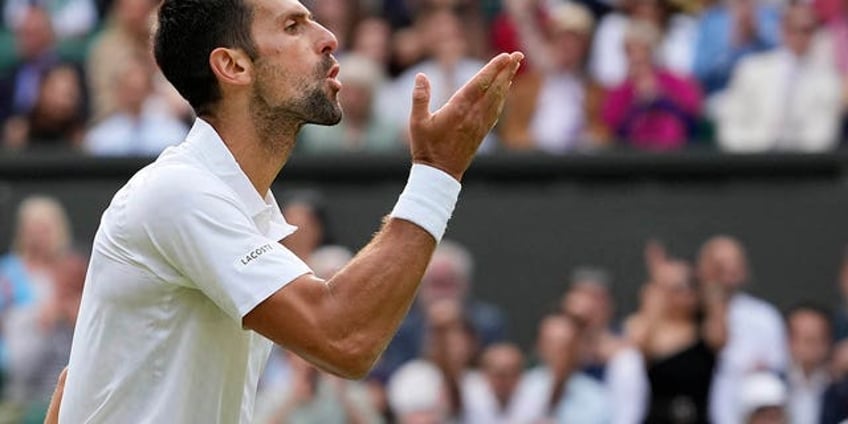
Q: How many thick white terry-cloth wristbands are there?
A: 1